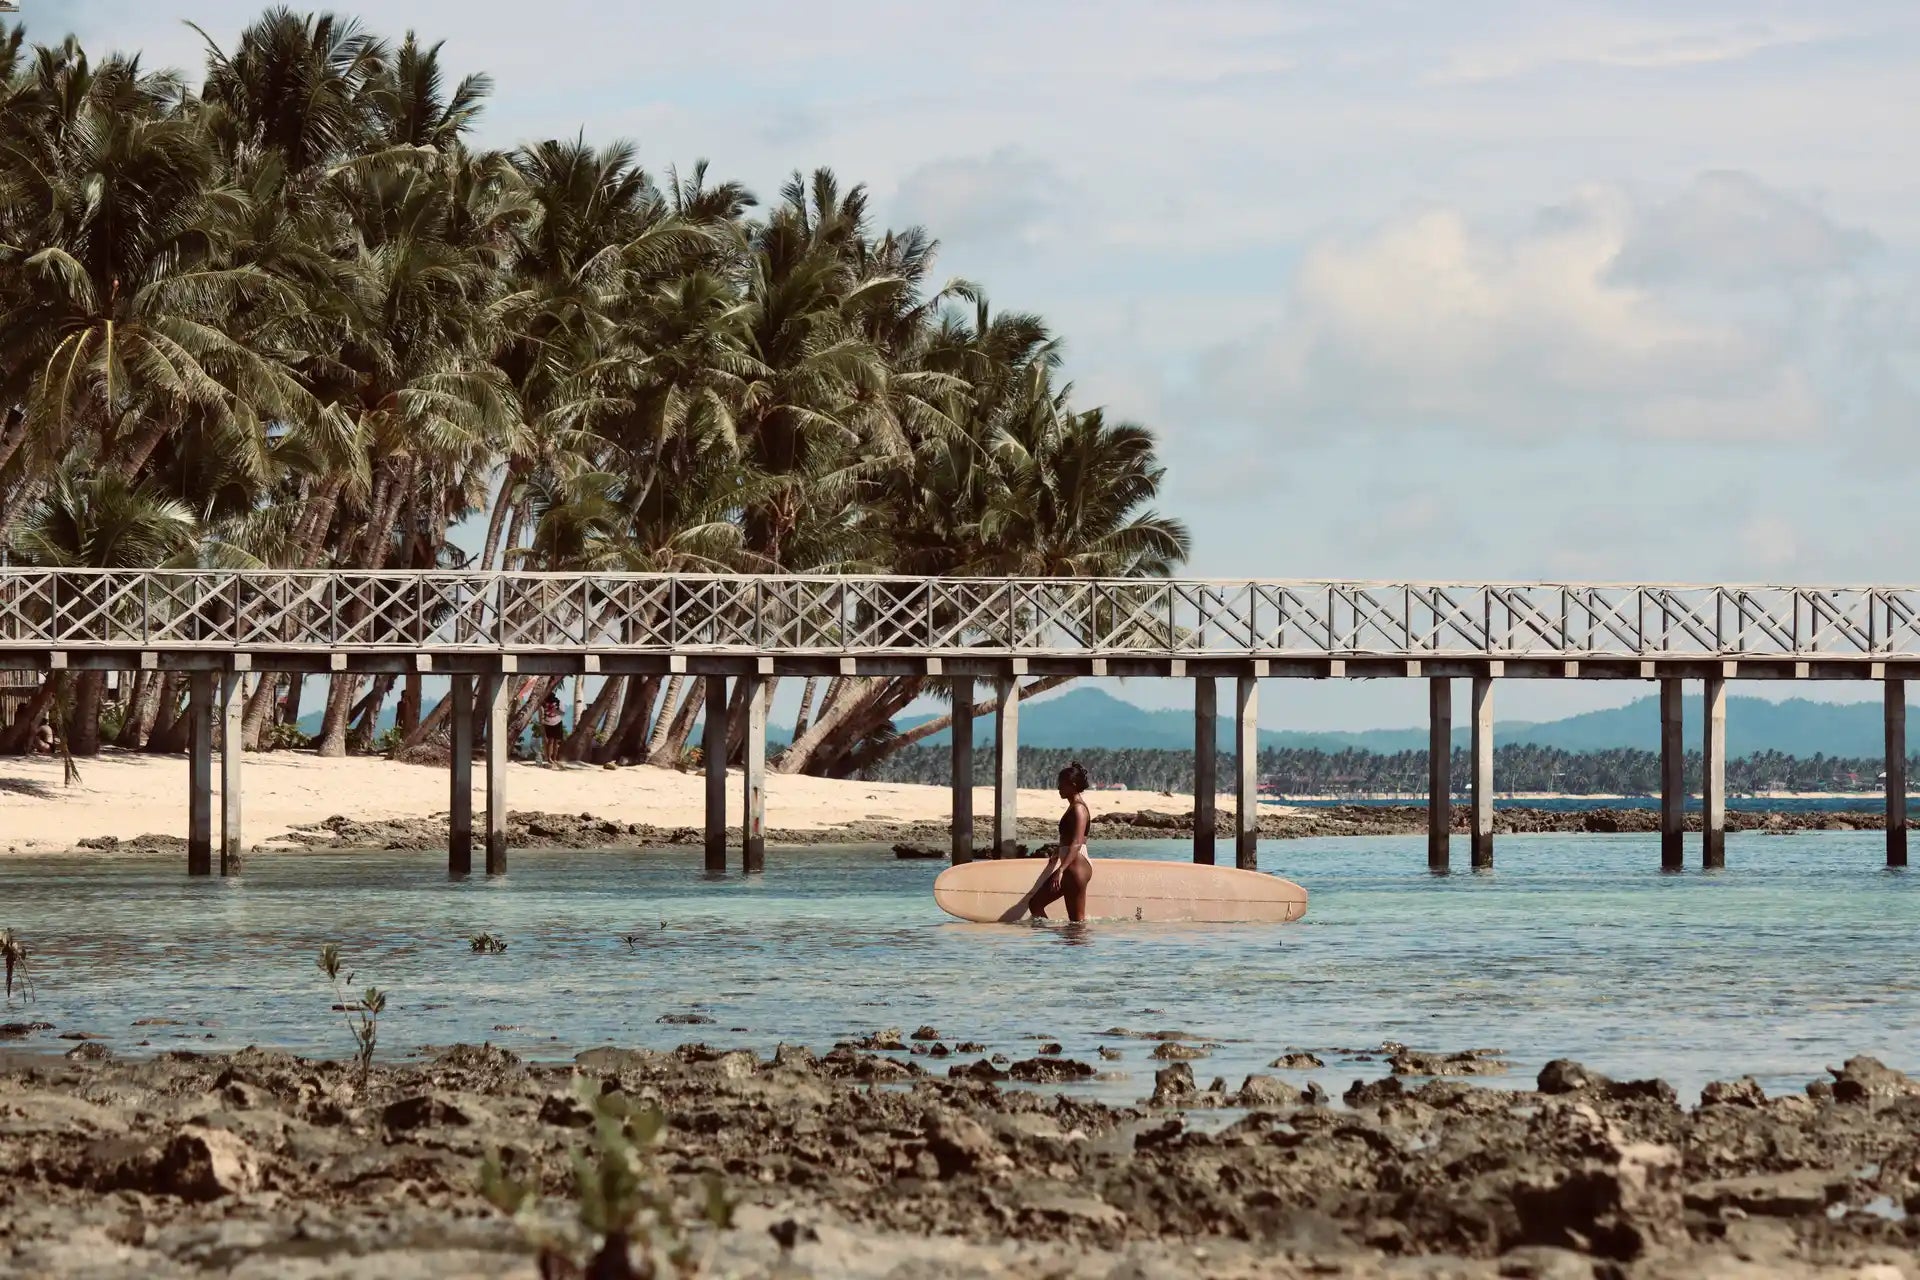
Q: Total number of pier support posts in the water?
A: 15